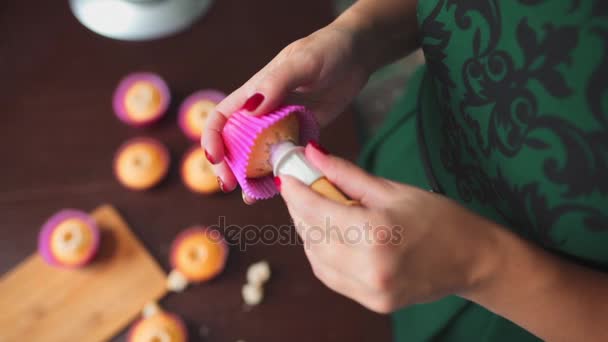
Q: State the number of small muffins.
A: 8